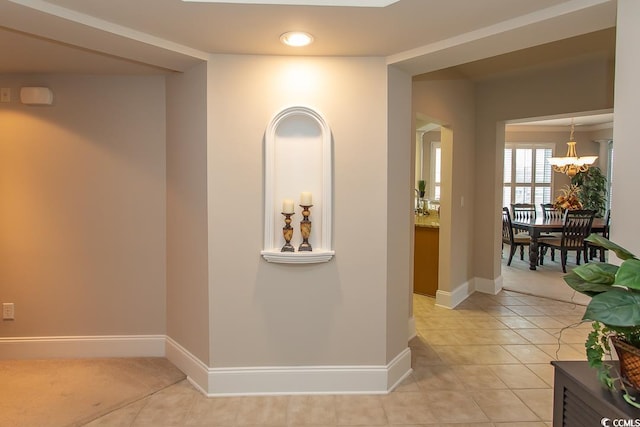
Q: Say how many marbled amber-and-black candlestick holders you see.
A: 2